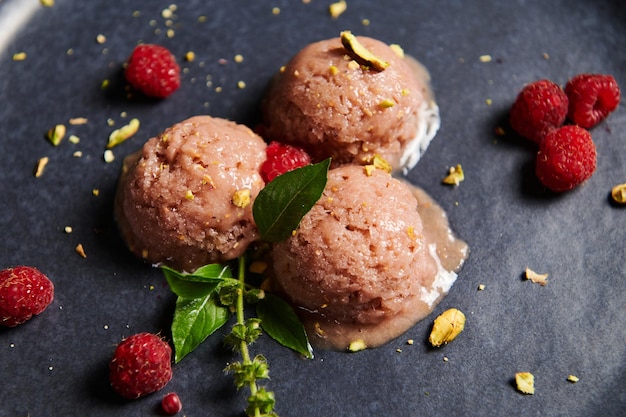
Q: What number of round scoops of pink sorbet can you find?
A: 3